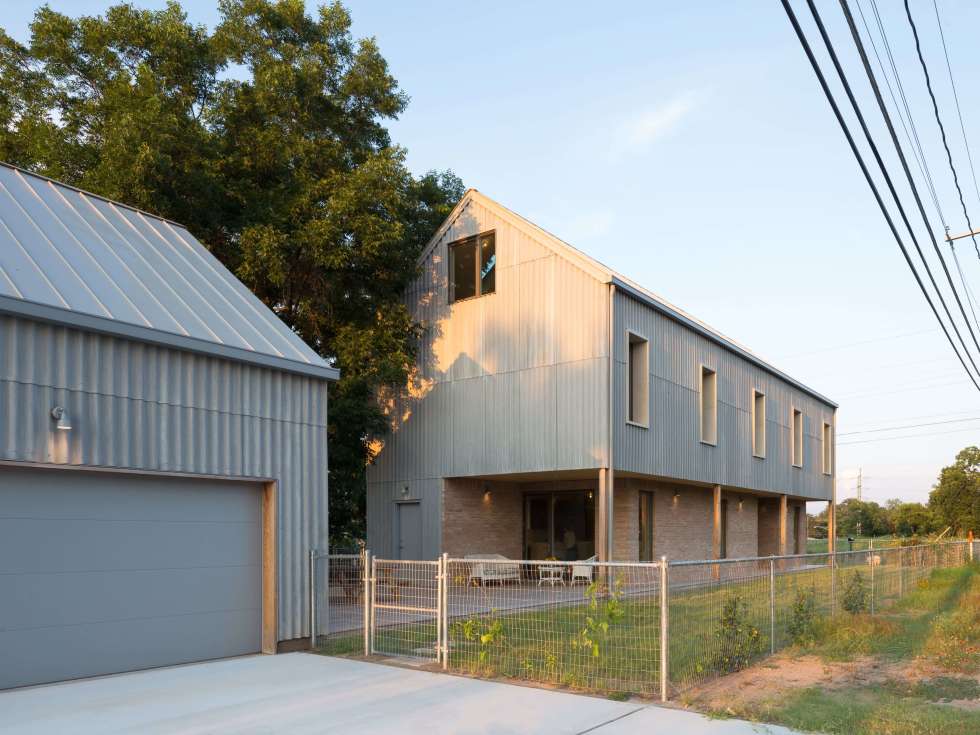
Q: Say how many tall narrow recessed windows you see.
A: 5